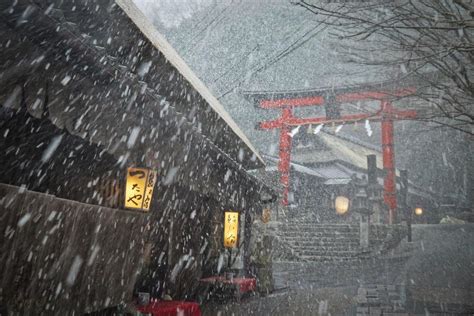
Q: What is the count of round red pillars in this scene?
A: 2